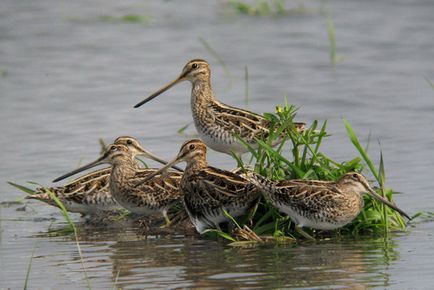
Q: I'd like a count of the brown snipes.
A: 5